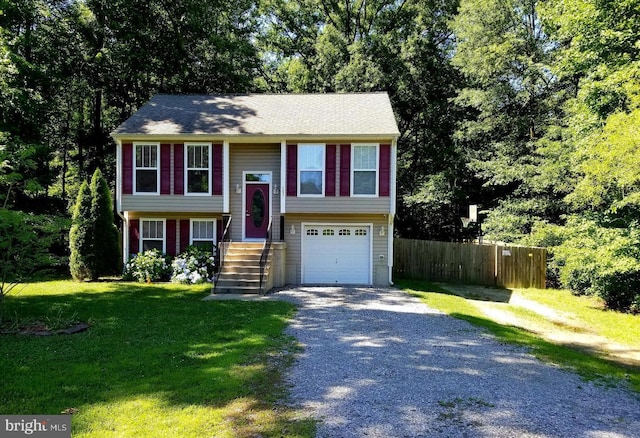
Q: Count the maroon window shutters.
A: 12